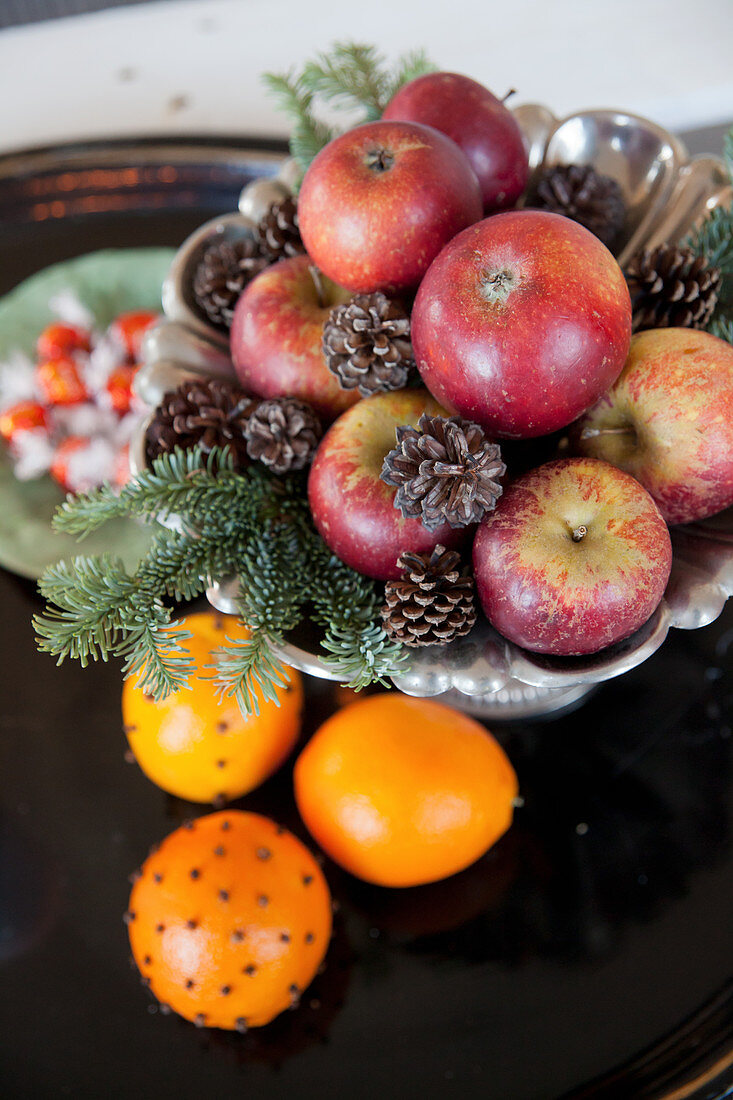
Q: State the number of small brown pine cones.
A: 9